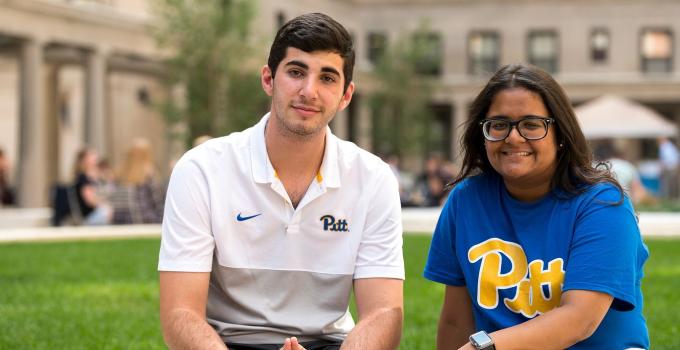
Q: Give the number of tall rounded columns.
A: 2